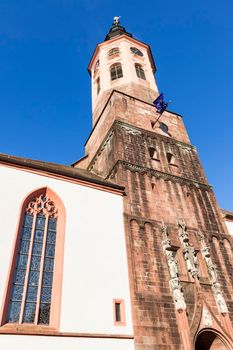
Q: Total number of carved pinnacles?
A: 3